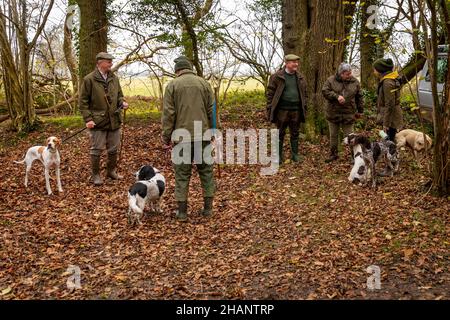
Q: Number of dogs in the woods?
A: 5